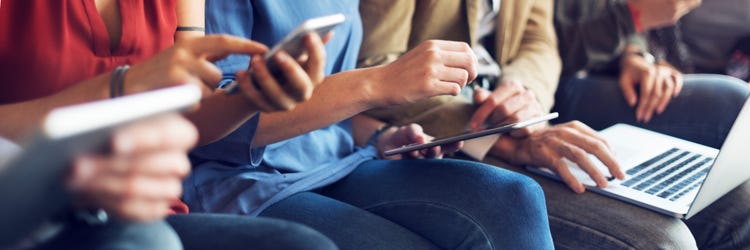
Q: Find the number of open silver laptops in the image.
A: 1